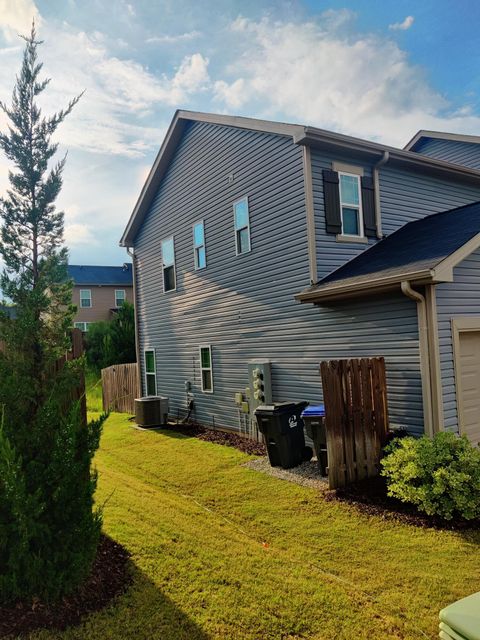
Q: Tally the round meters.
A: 3